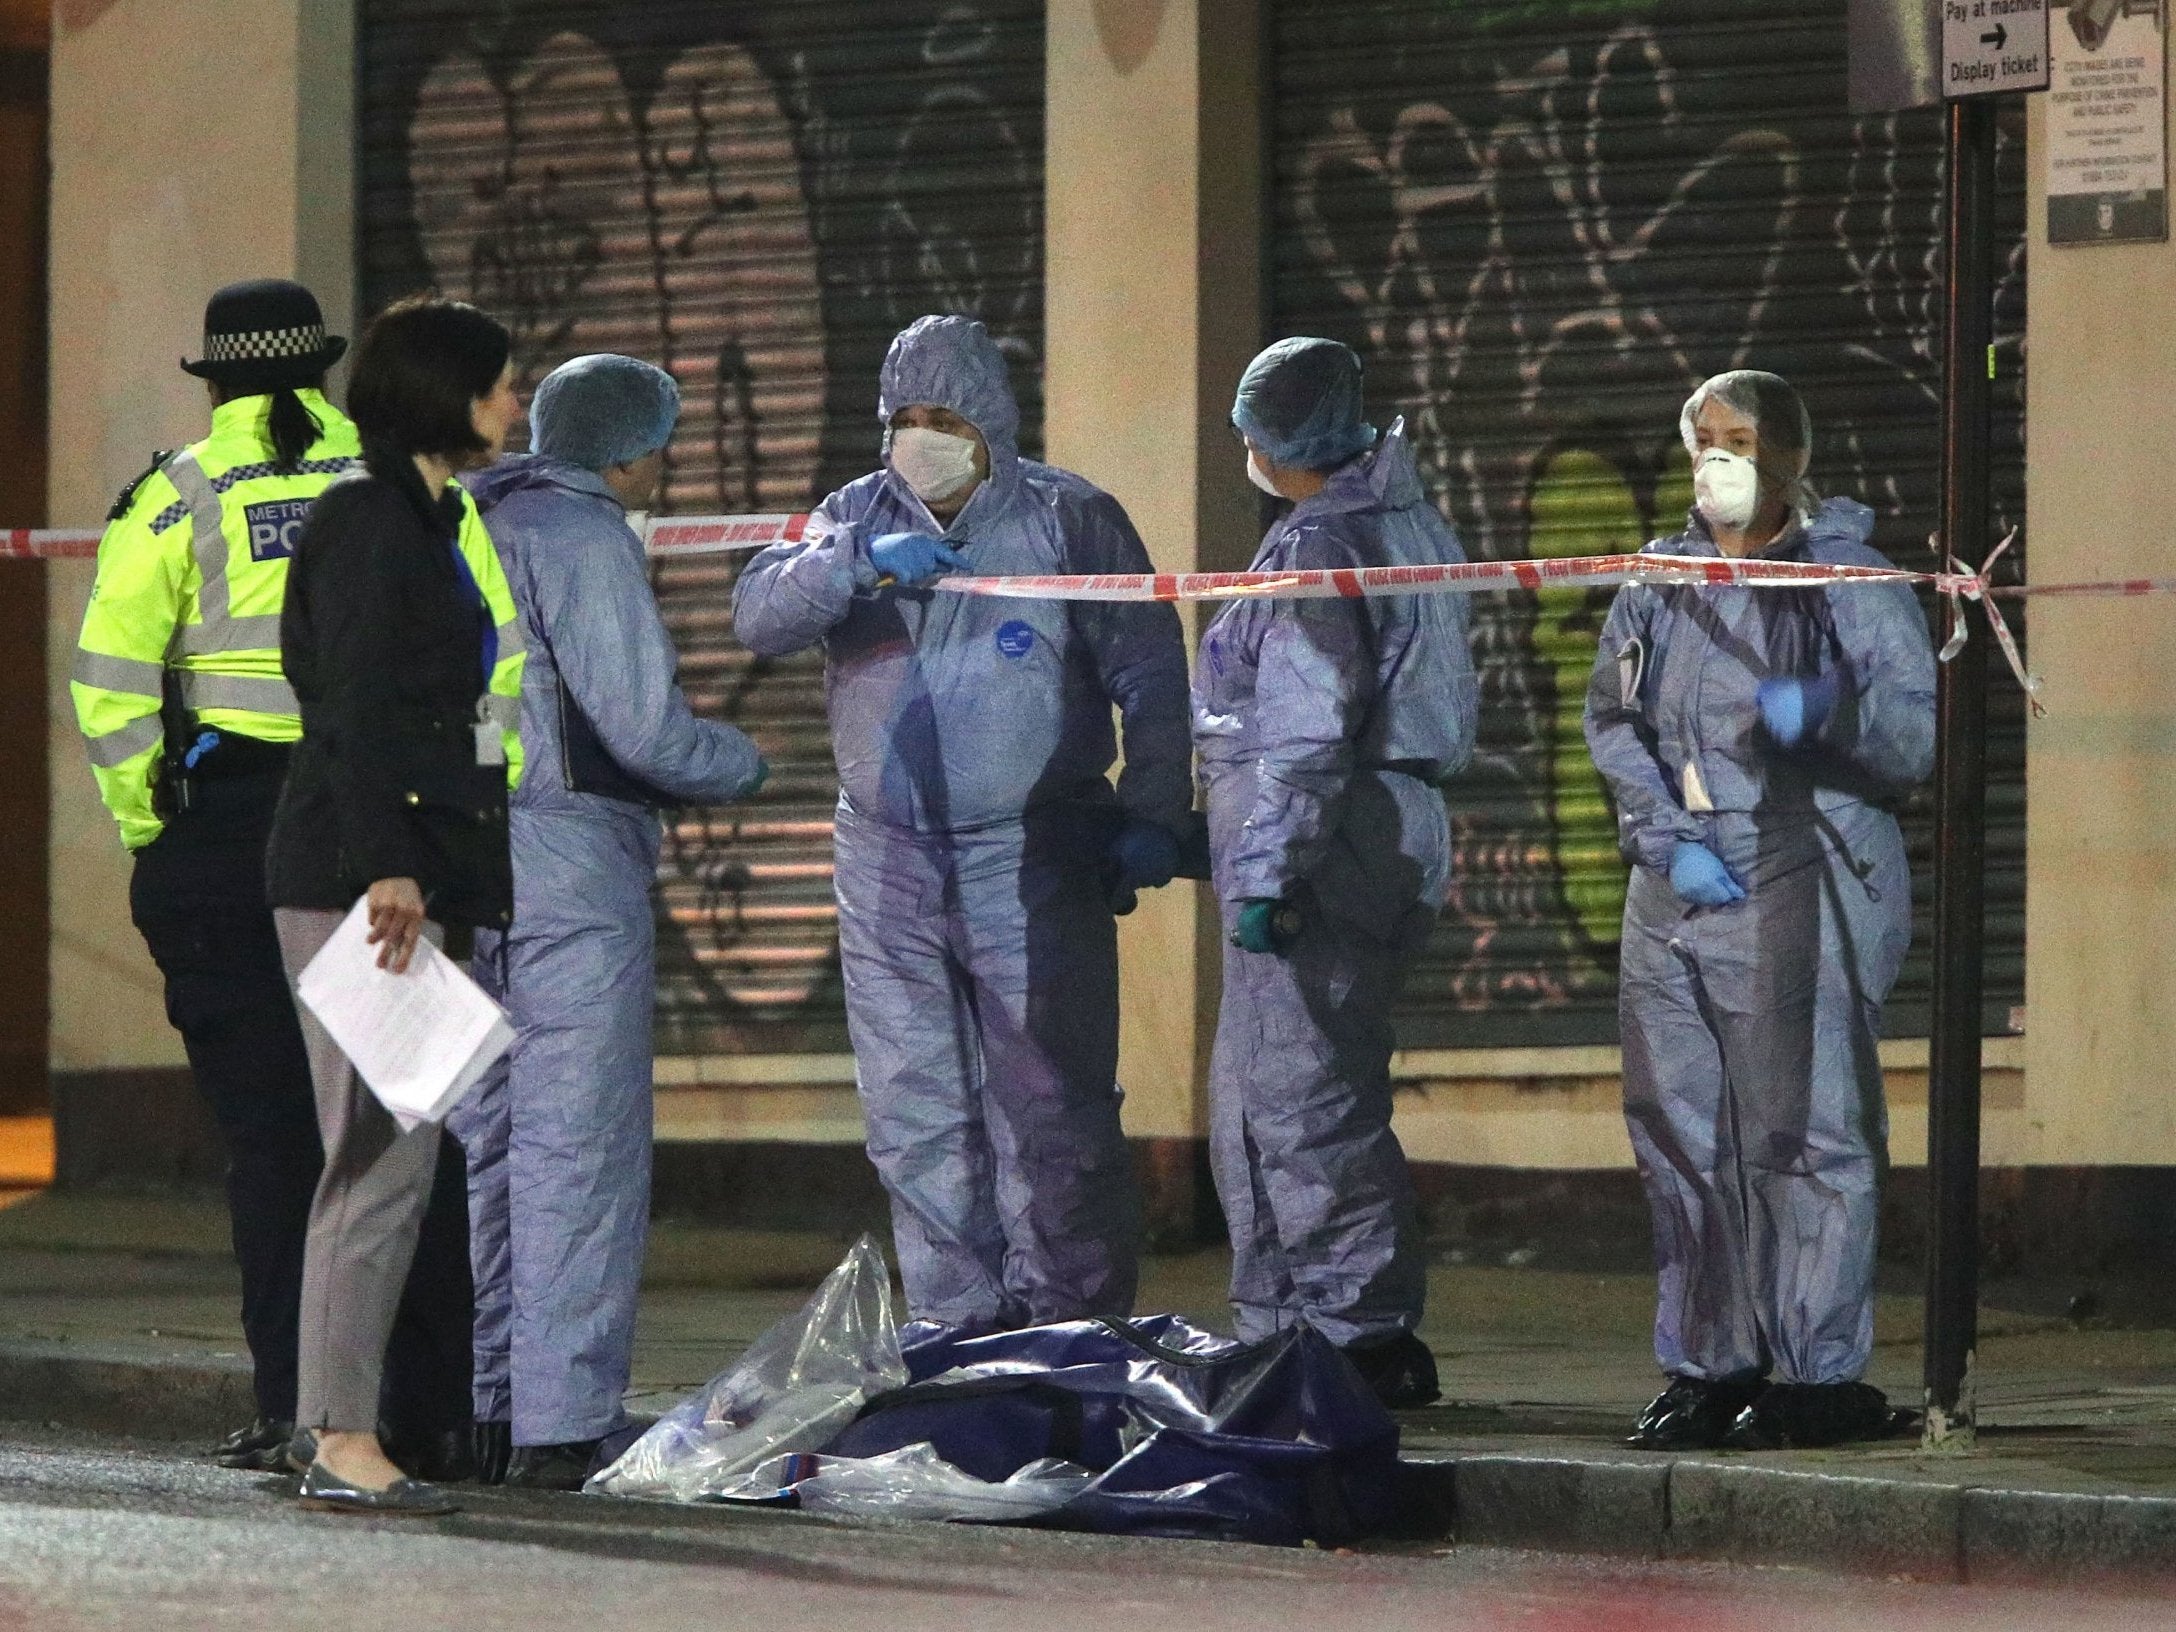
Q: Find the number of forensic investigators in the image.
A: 4